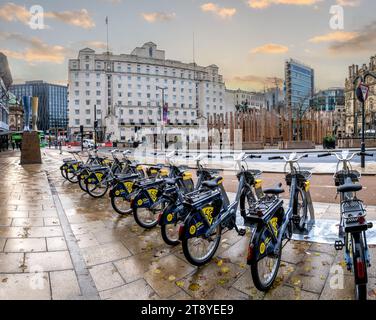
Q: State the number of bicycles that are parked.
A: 10